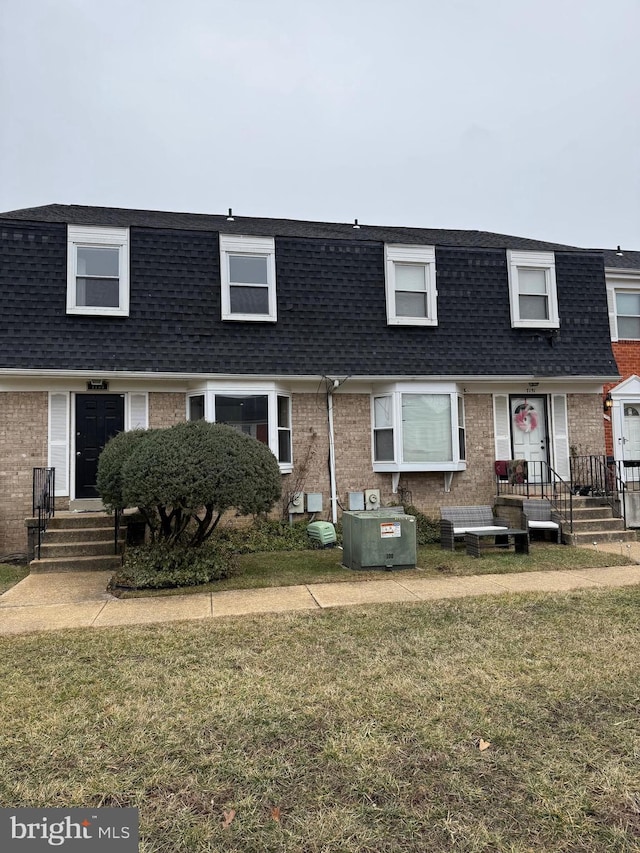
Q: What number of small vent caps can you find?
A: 3